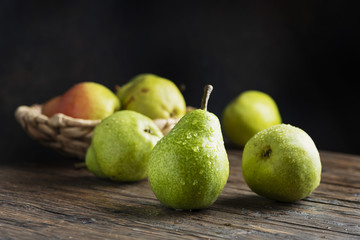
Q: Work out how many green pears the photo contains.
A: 5